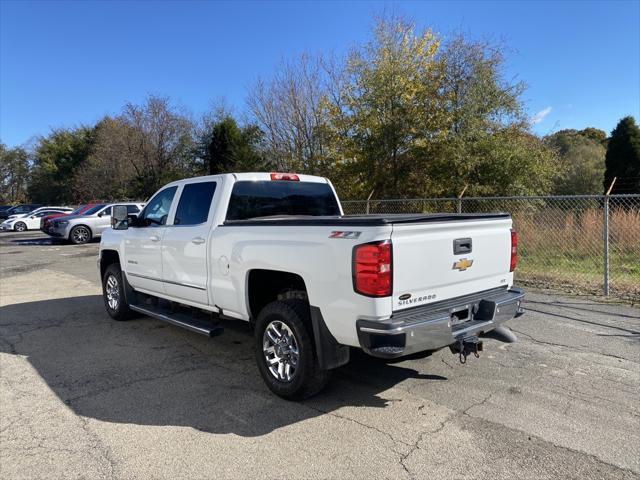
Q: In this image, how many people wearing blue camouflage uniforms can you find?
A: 0